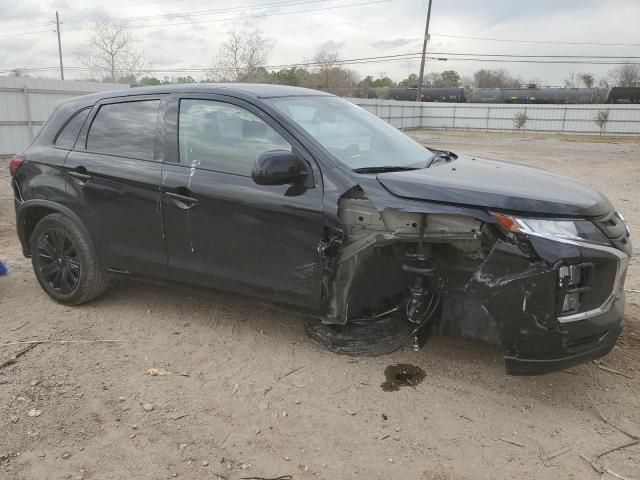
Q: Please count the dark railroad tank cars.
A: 3